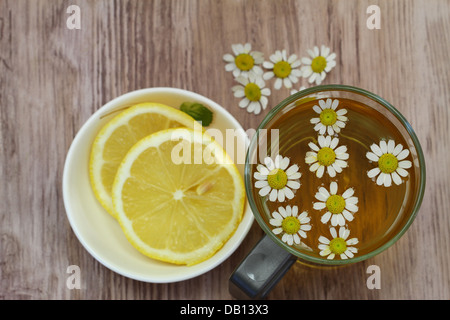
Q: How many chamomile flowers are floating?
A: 7